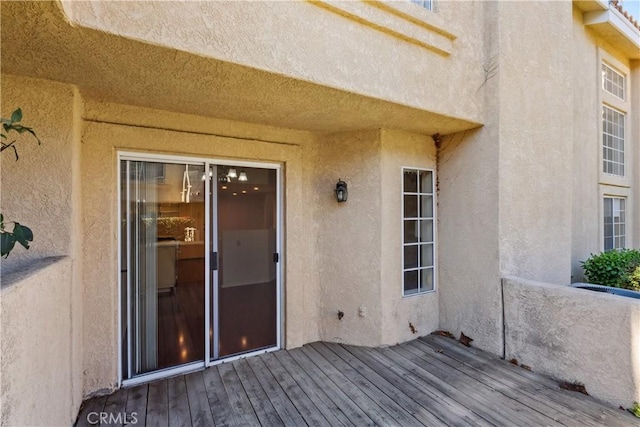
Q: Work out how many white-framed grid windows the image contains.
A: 4